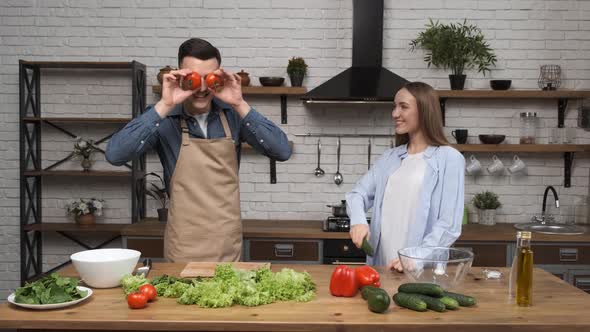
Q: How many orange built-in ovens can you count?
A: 0